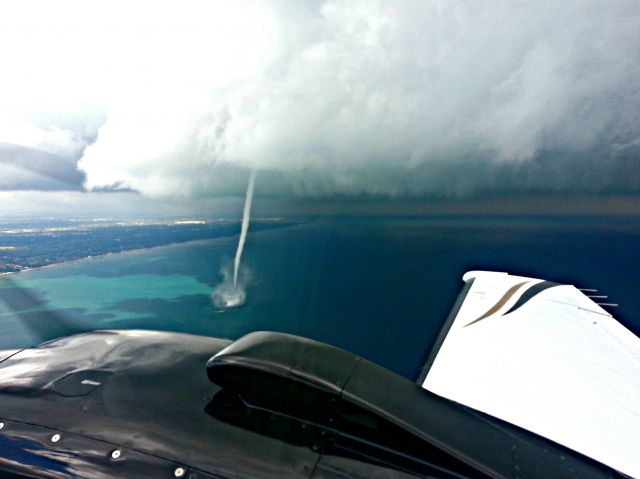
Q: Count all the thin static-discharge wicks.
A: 3